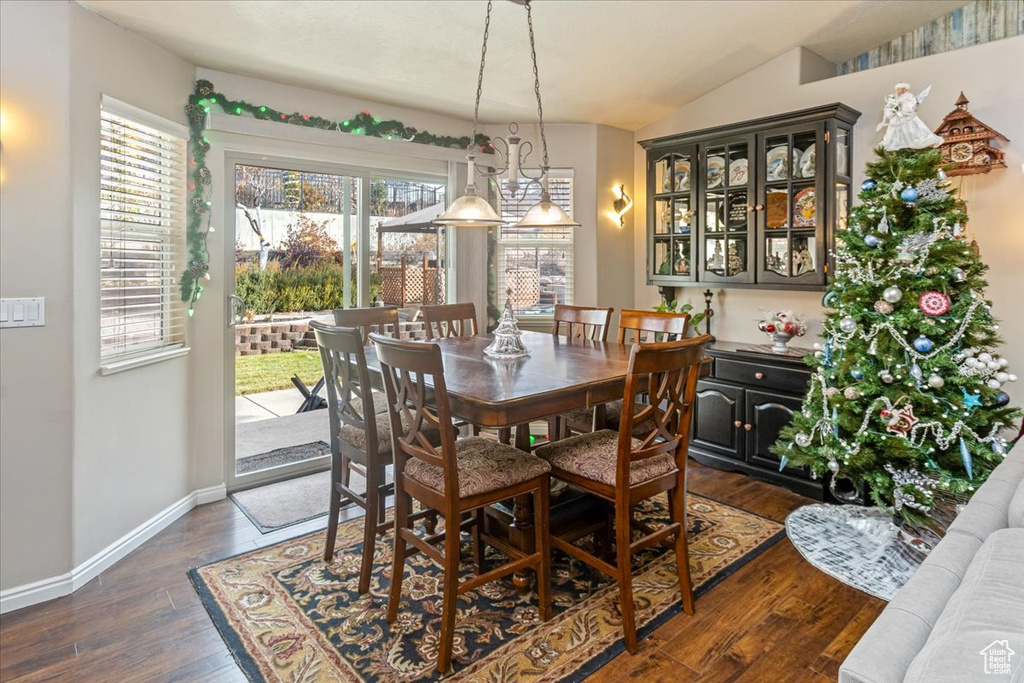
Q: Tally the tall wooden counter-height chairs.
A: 7